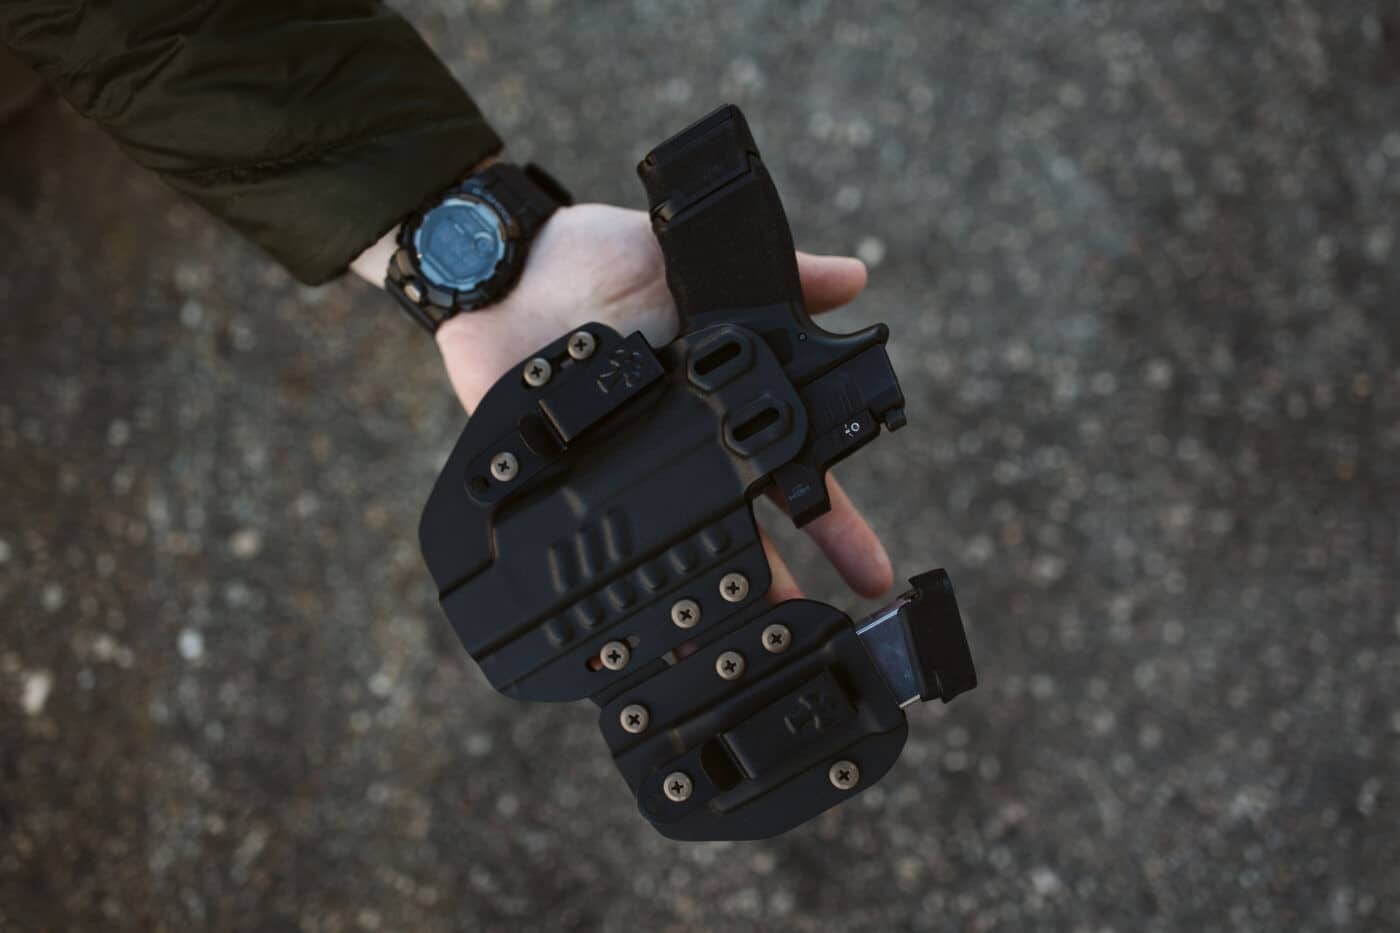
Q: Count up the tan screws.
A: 11